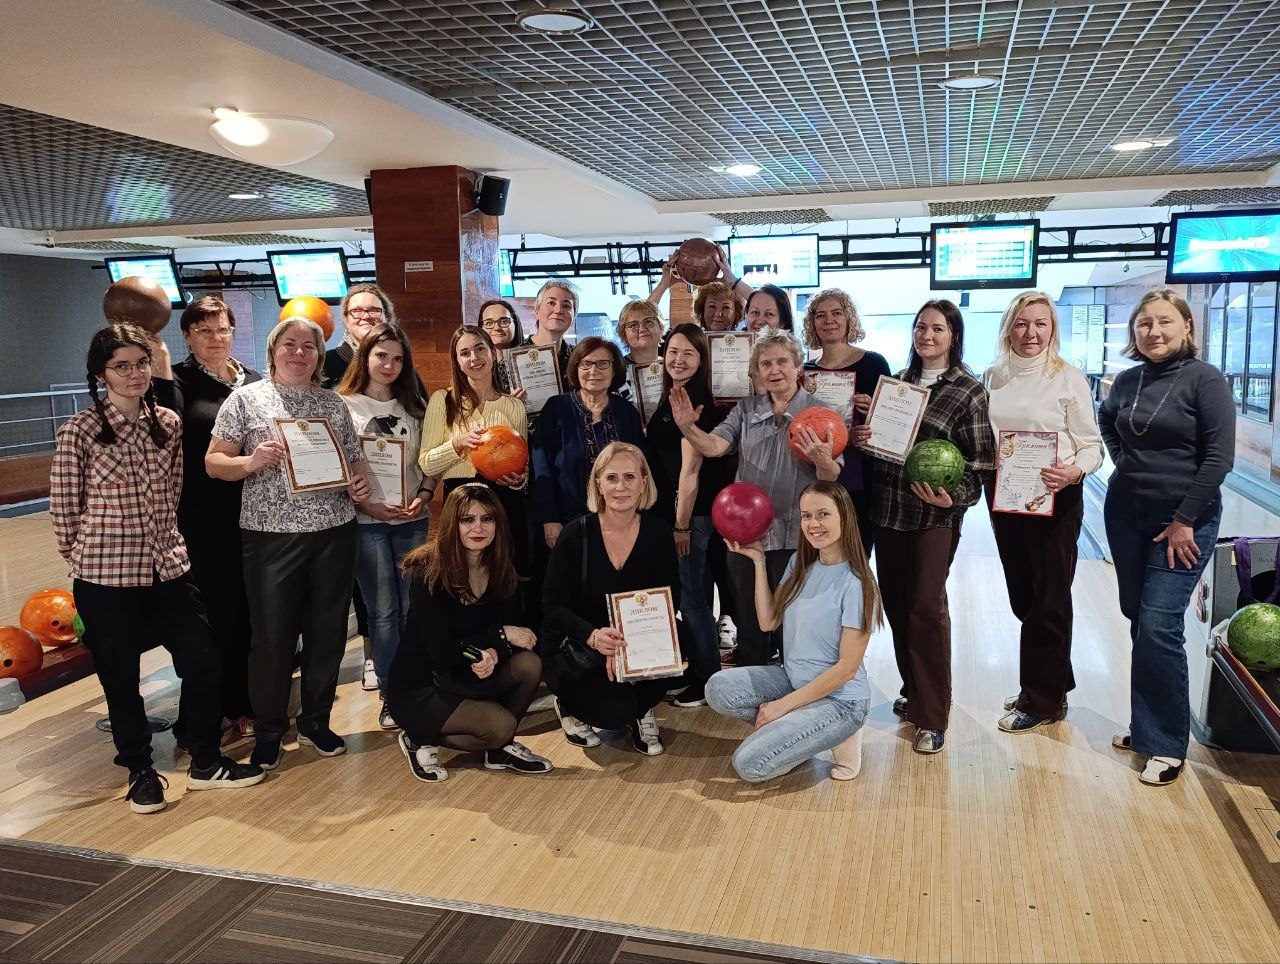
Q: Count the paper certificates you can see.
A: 9